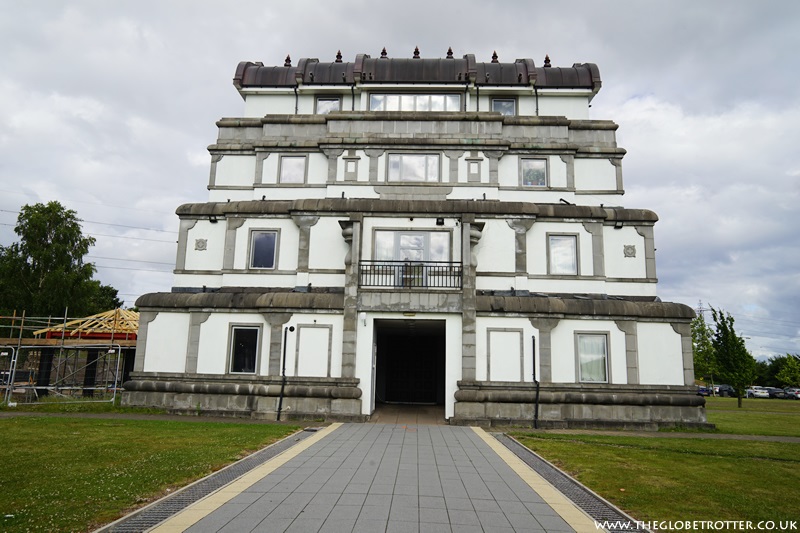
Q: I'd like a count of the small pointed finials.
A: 7